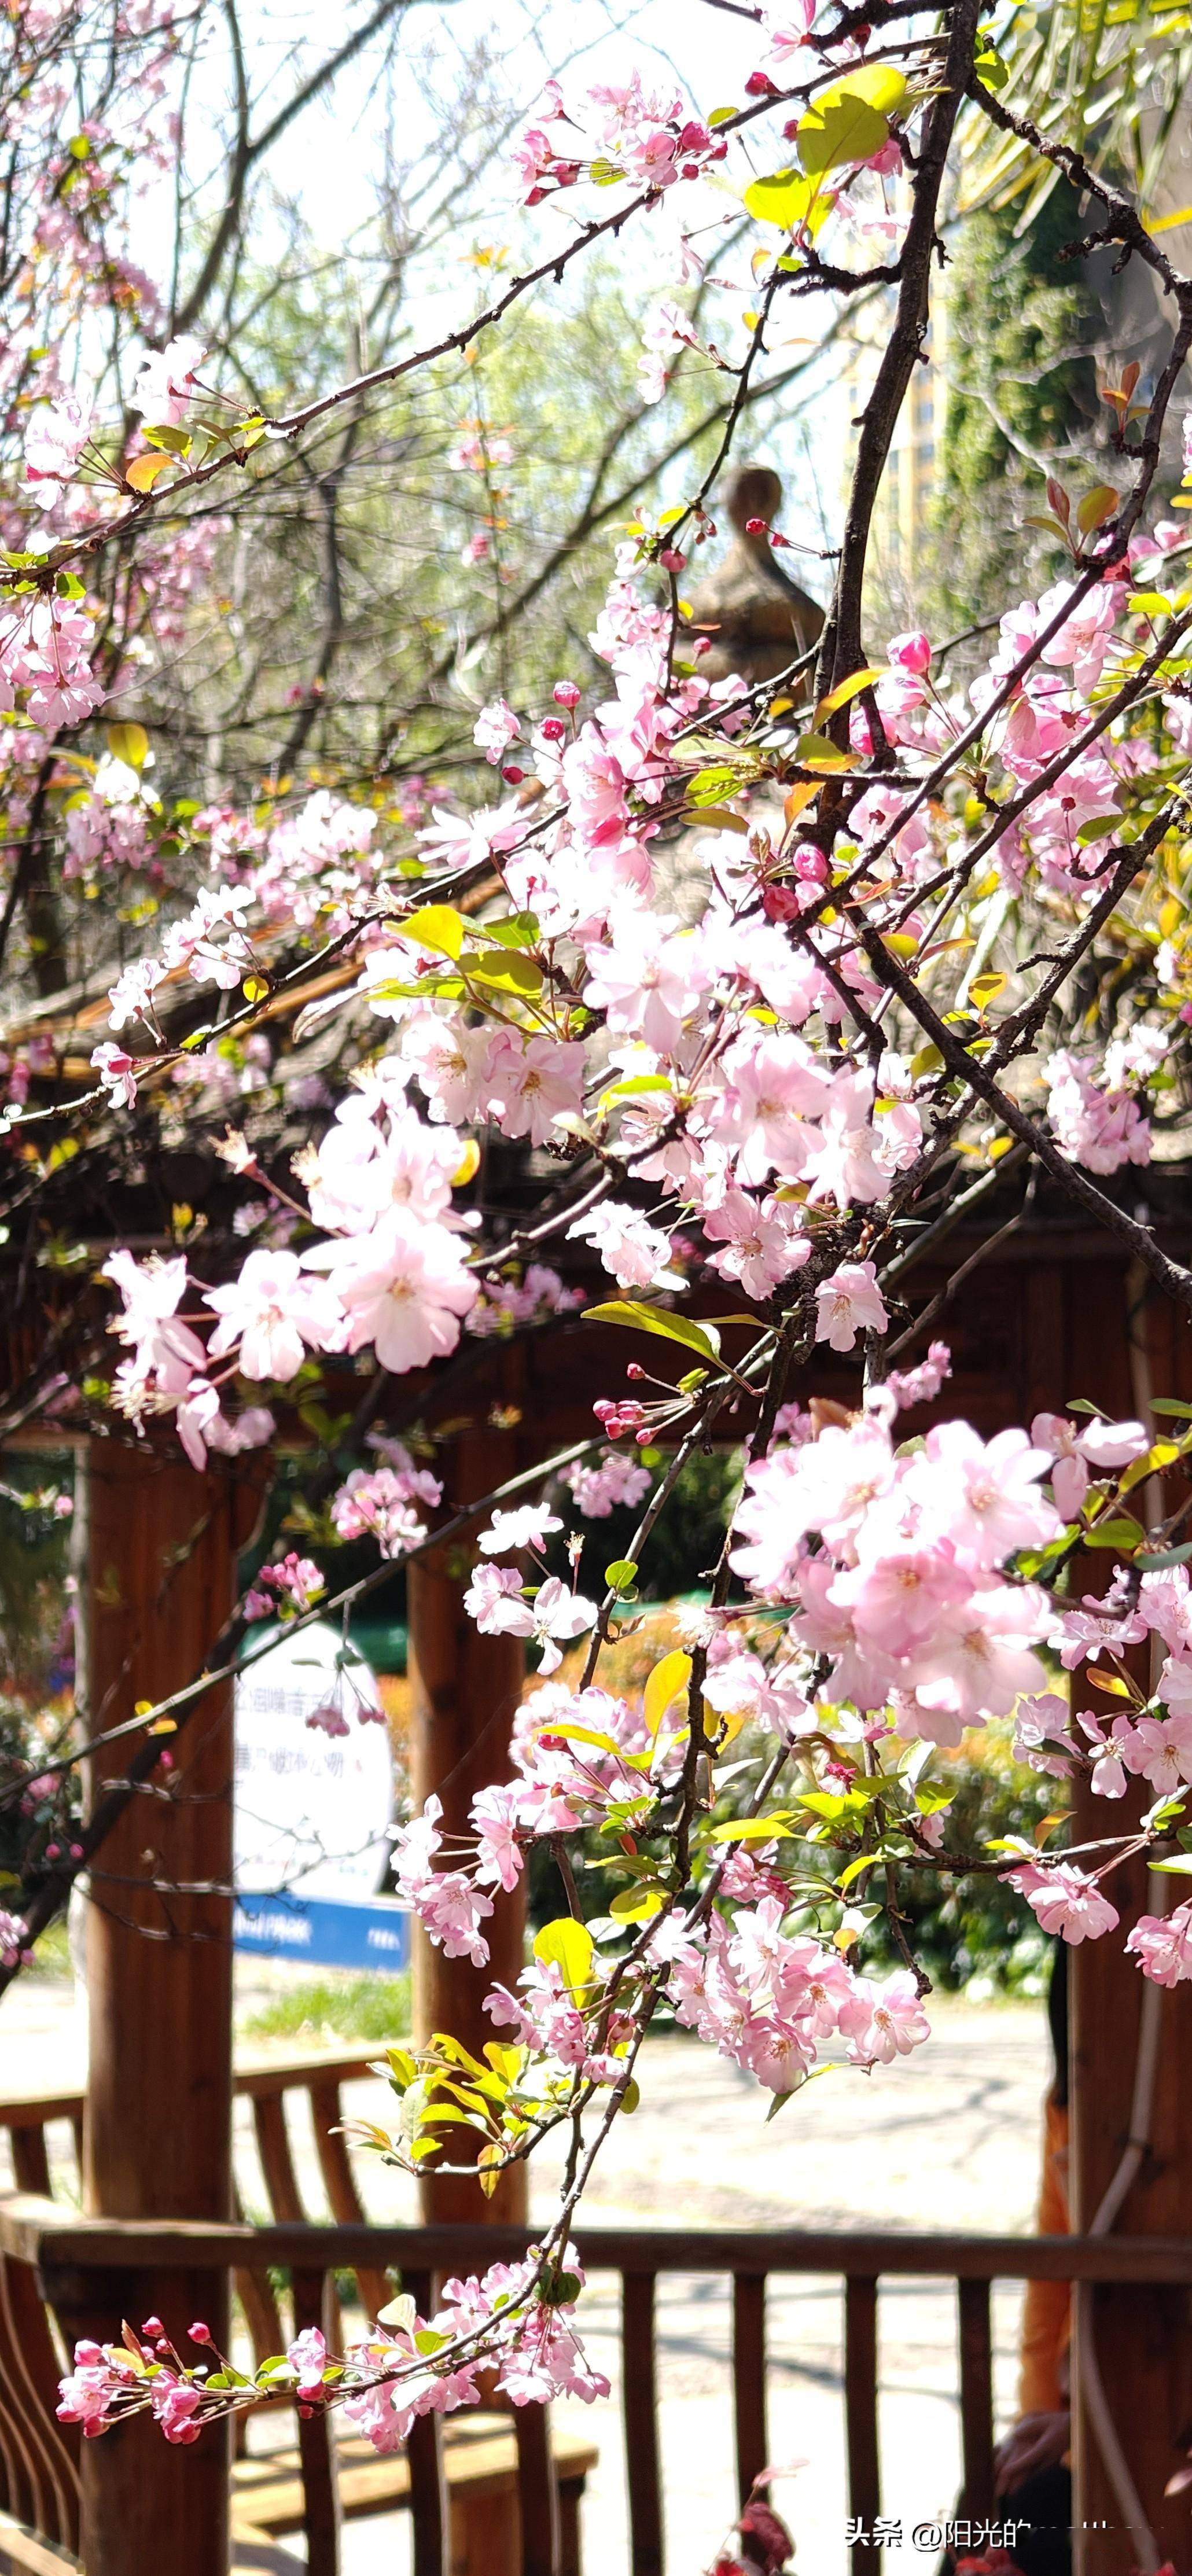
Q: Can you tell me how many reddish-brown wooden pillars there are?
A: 3